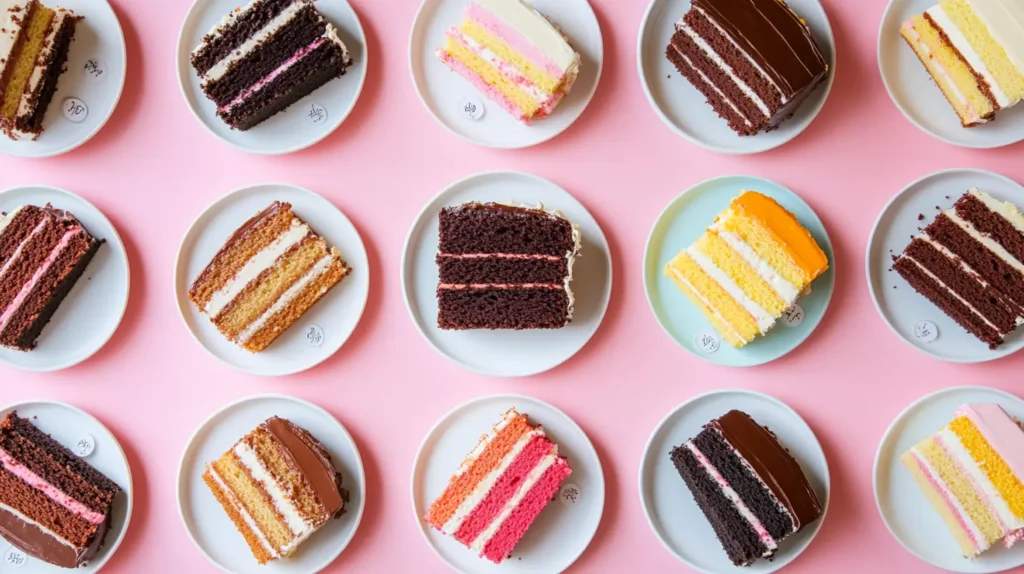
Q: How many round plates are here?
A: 15